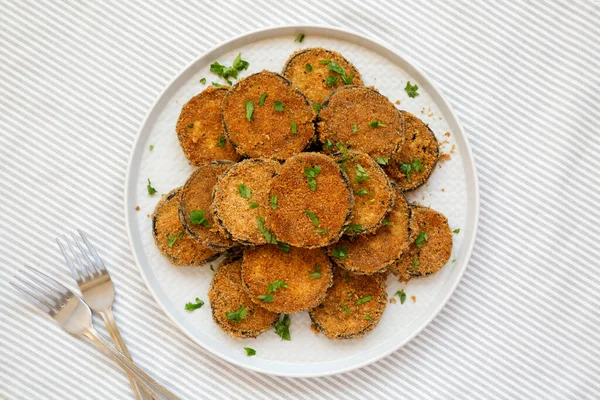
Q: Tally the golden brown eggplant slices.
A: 15